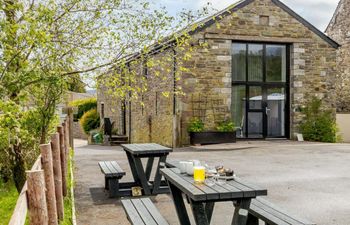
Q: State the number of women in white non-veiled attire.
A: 0